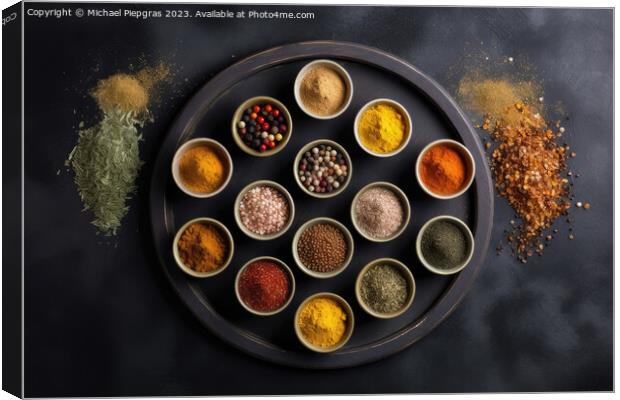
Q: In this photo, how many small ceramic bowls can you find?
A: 14